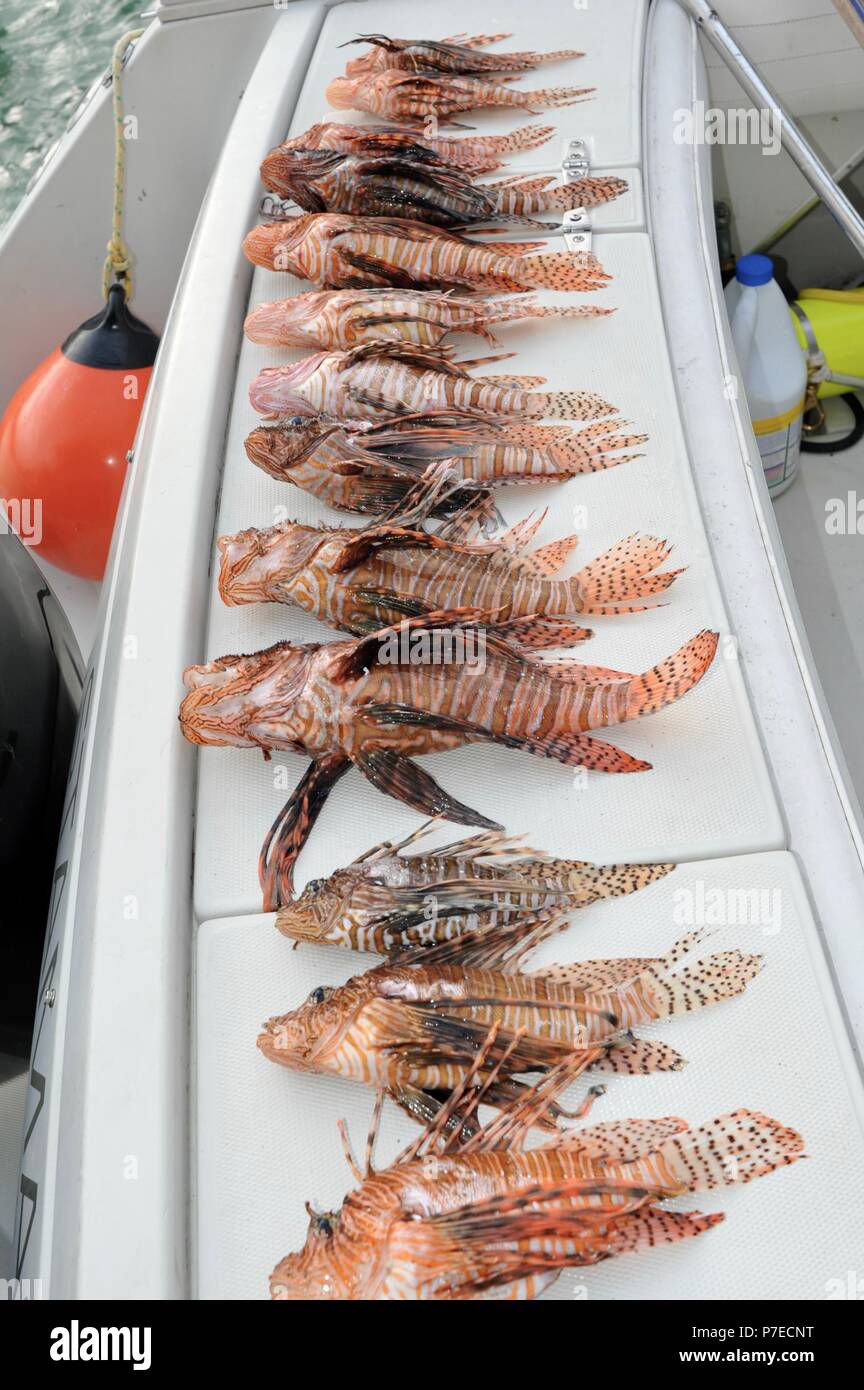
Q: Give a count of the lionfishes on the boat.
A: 13